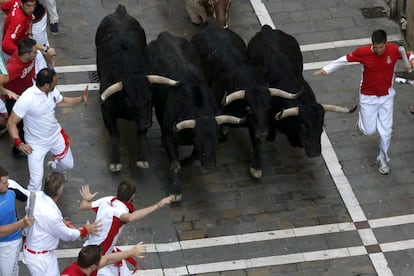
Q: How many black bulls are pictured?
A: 4